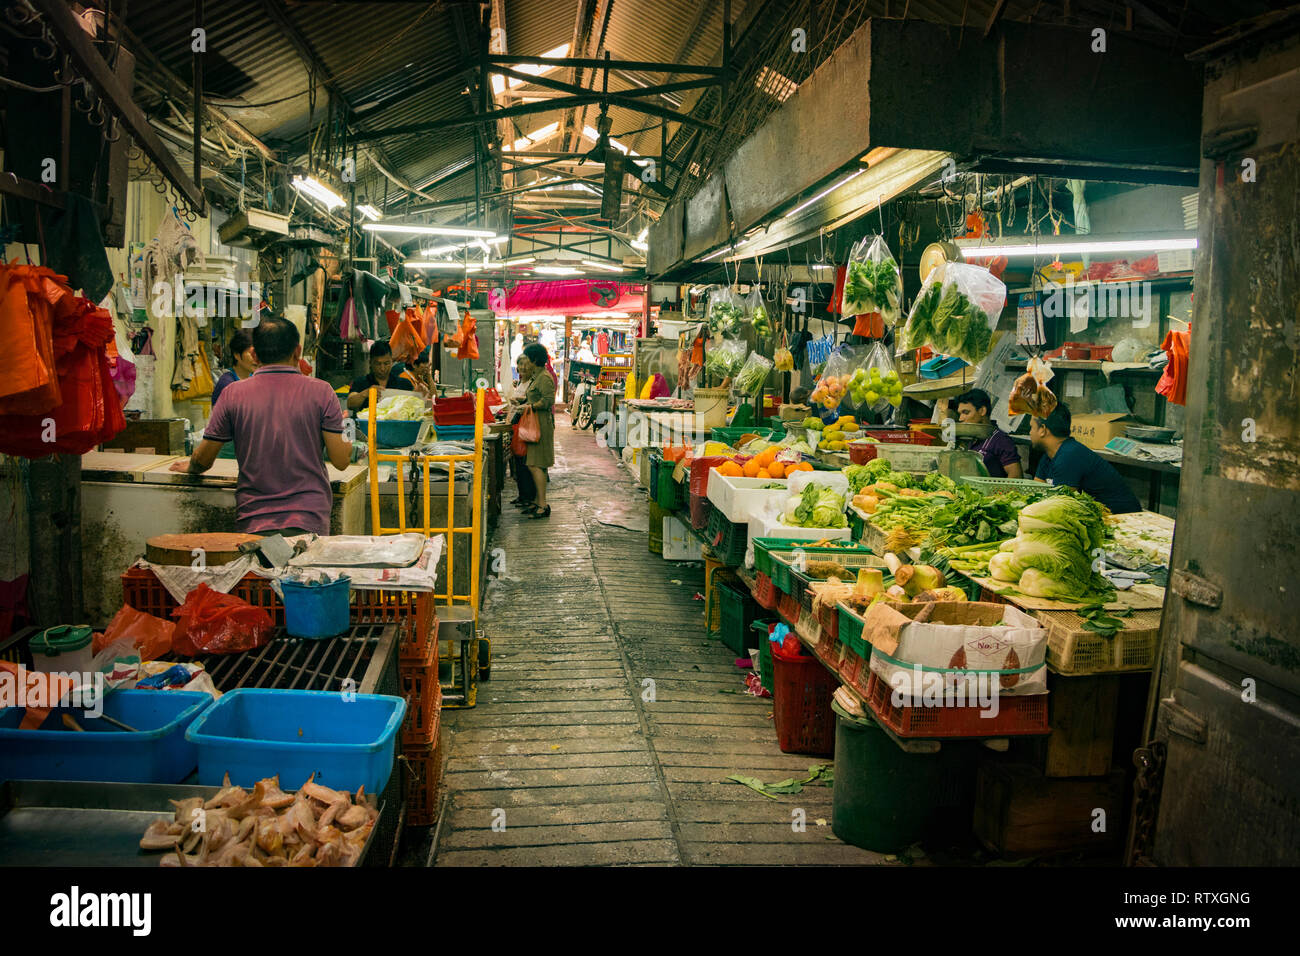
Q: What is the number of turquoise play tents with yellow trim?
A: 0